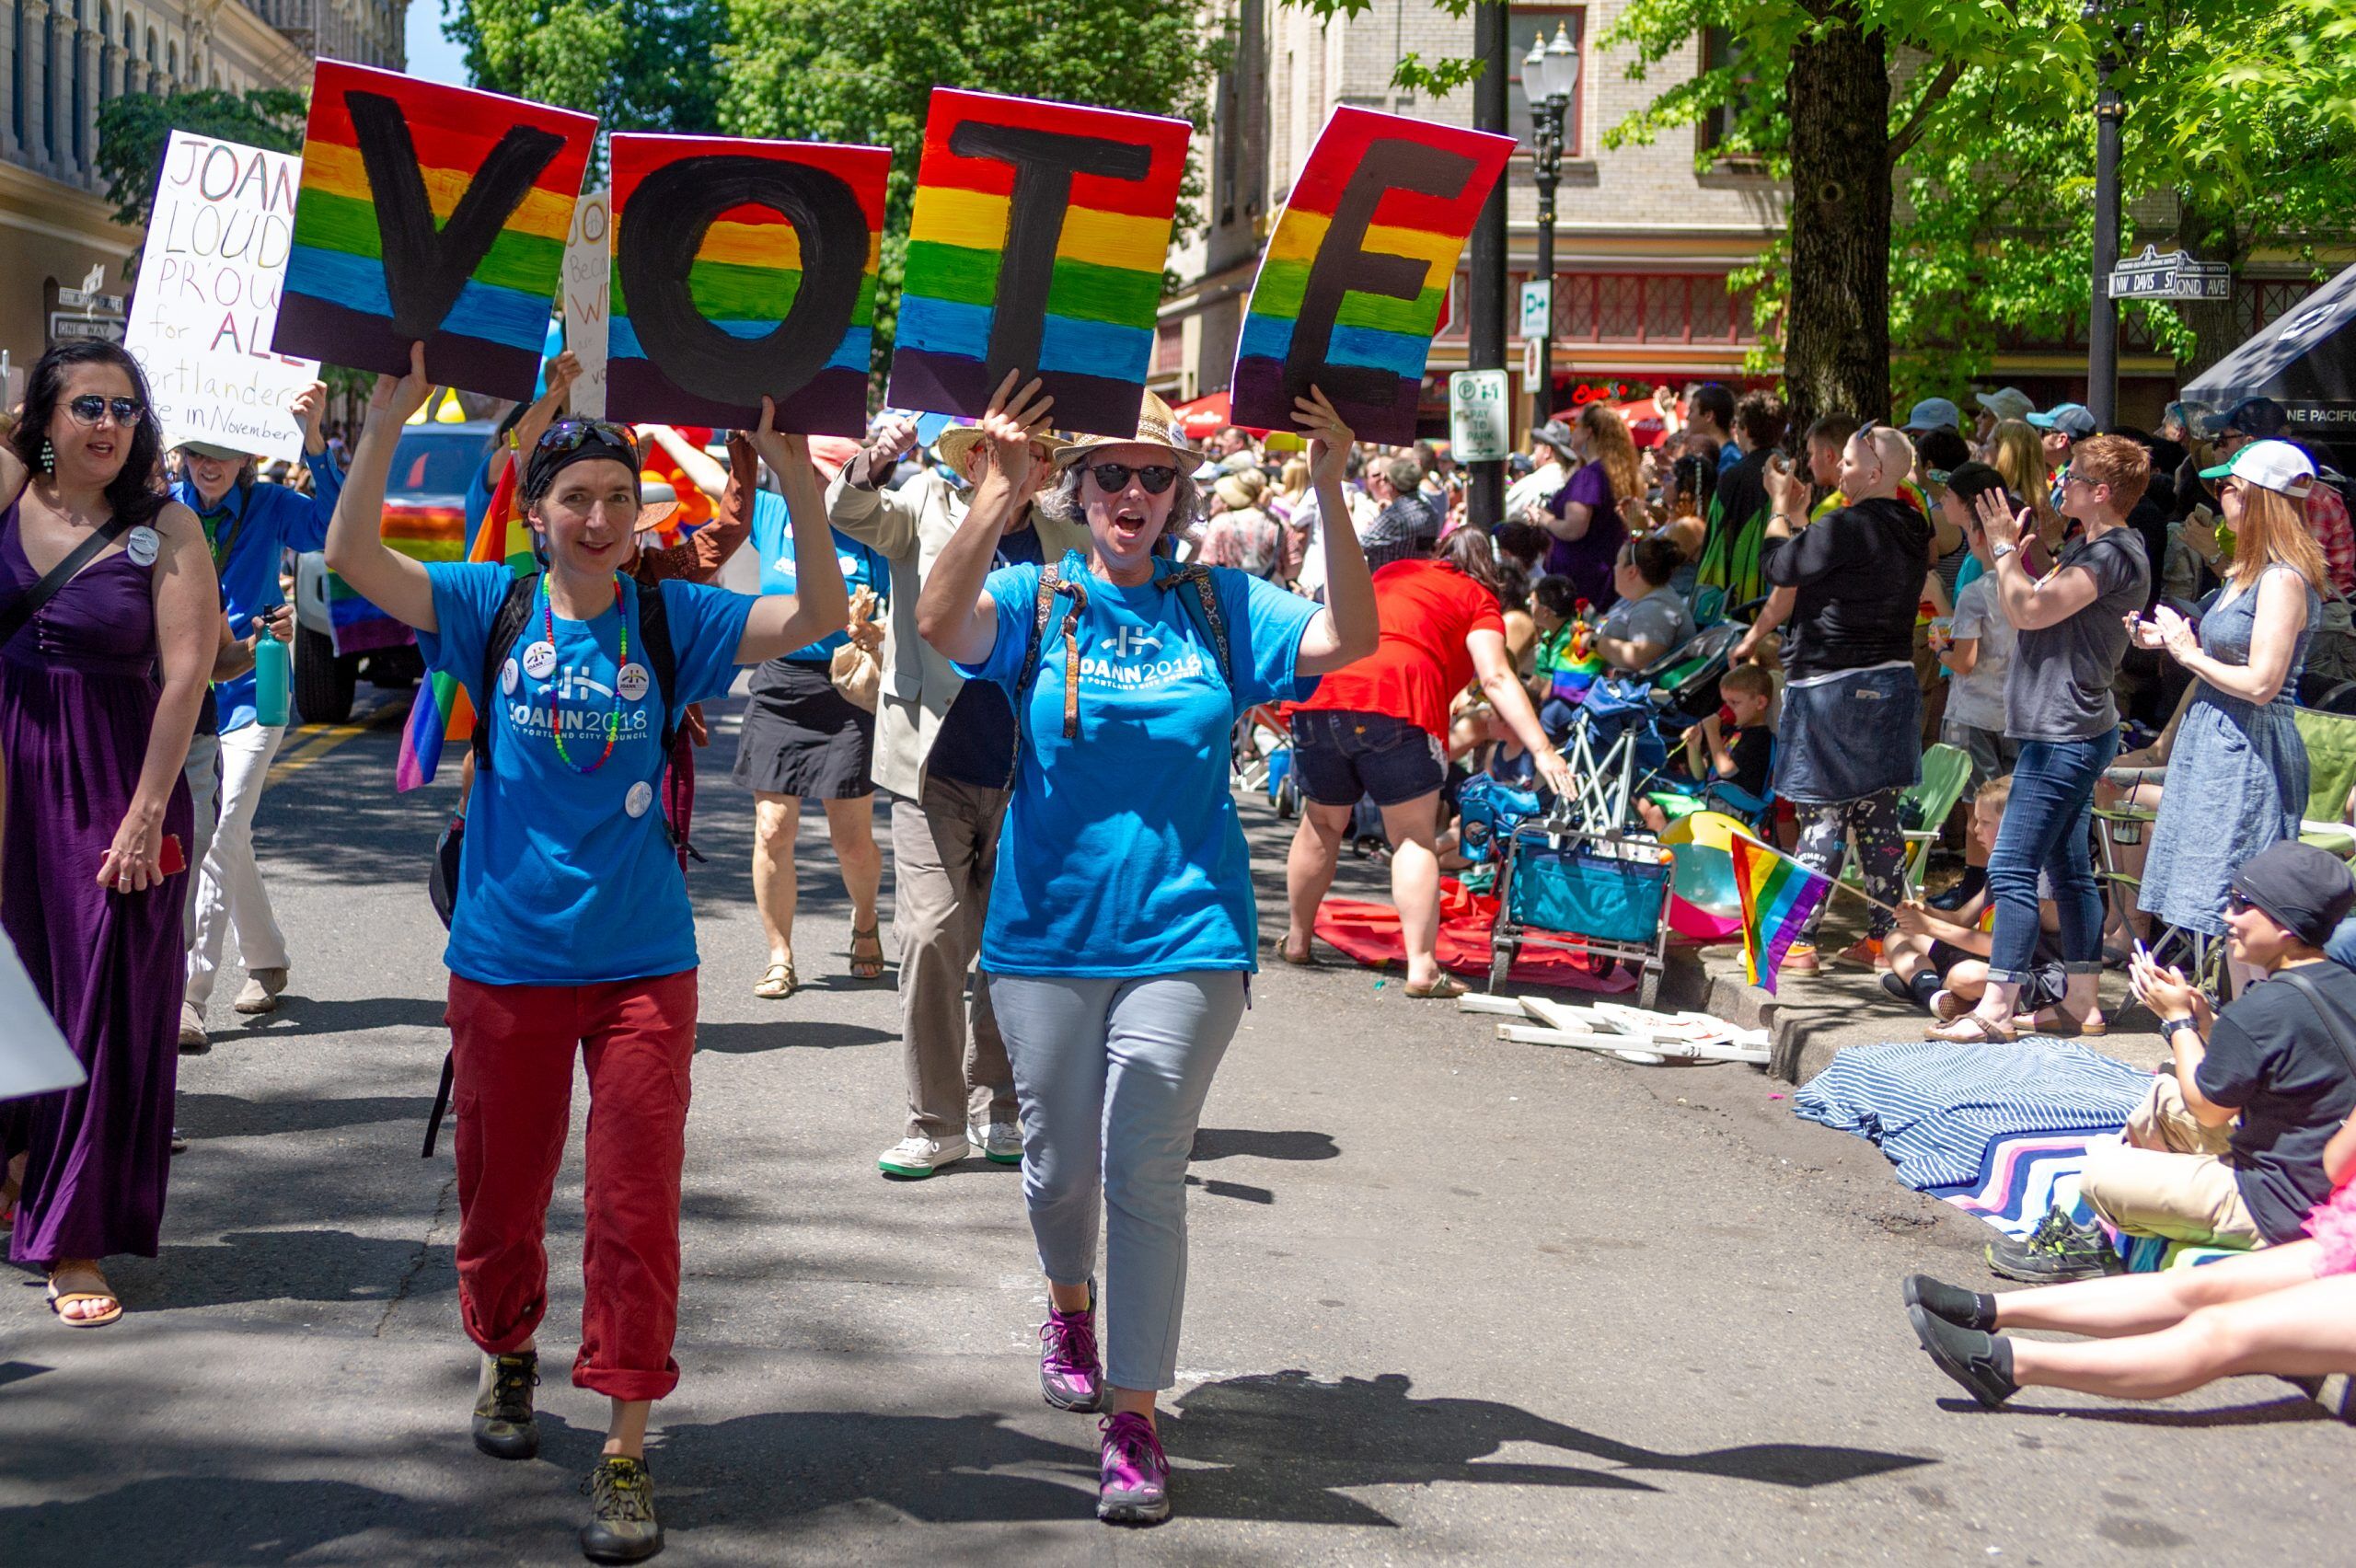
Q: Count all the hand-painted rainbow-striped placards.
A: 4